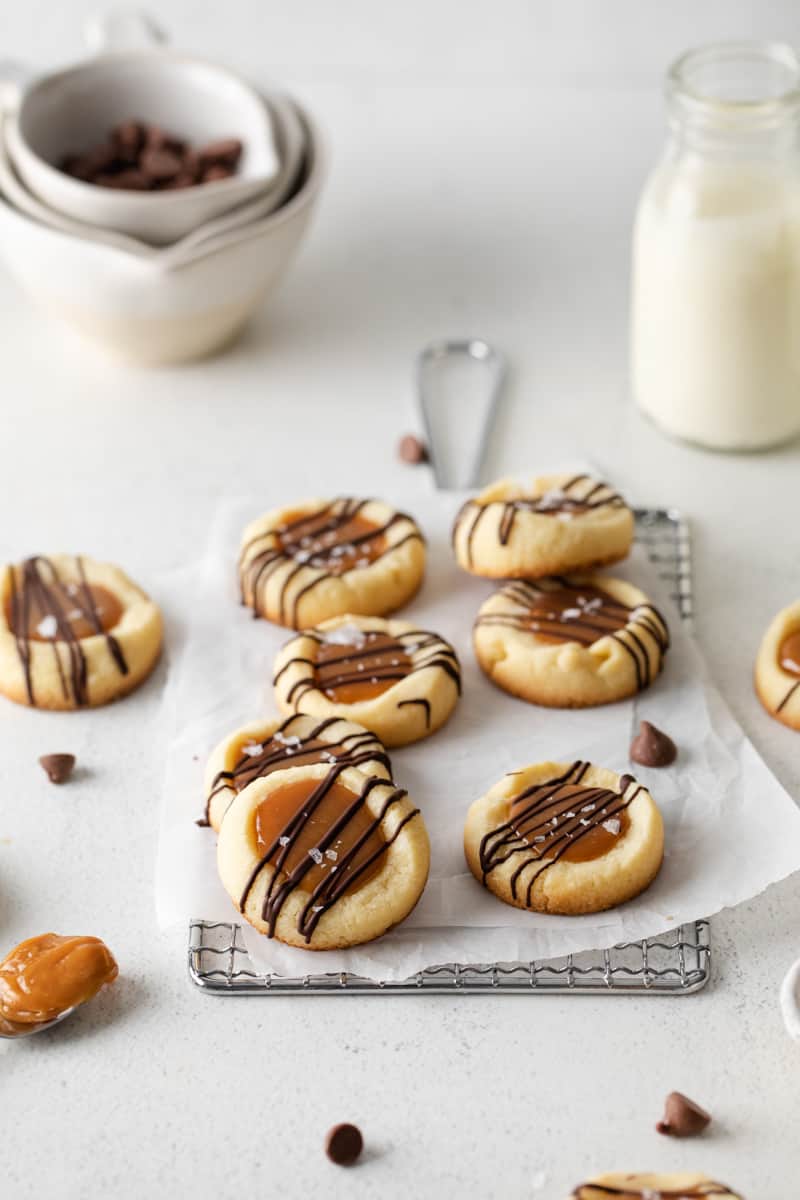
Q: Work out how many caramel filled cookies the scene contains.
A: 10